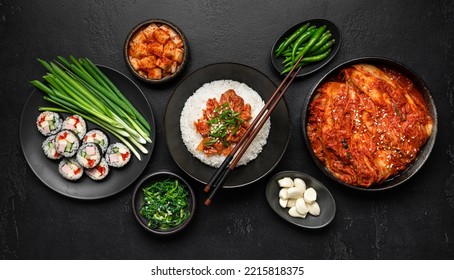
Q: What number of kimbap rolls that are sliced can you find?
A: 9